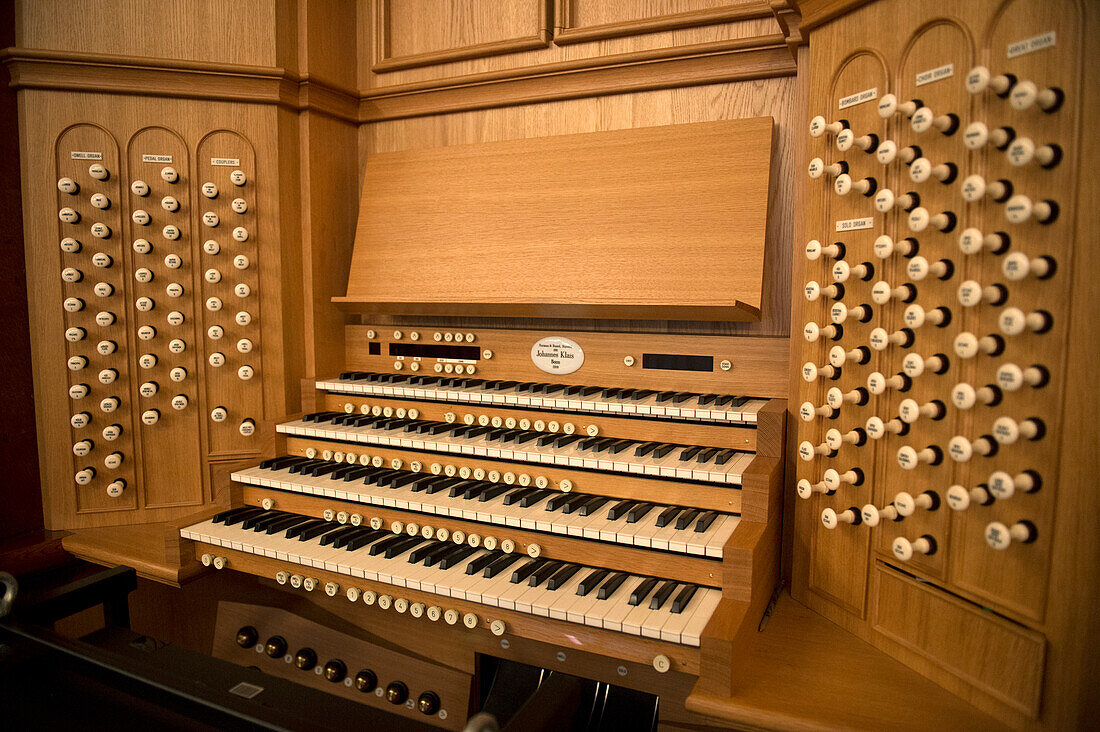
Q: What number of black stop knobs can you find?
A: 7